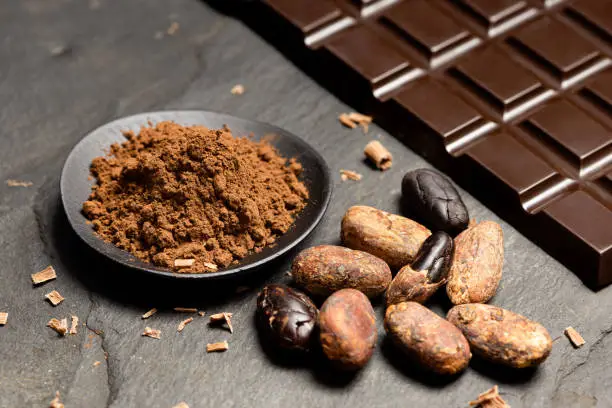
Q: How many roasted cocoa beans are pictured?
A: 9